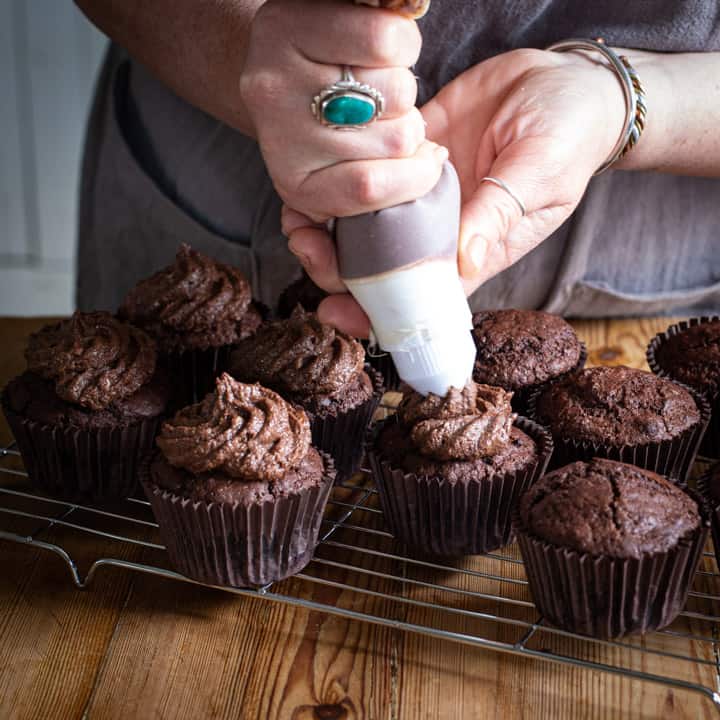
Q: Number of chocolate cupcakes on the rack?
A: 11